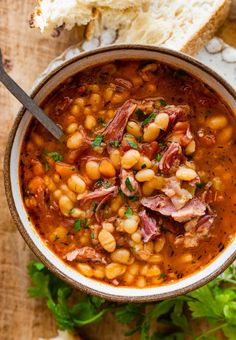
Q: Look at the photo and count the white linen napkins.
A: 0